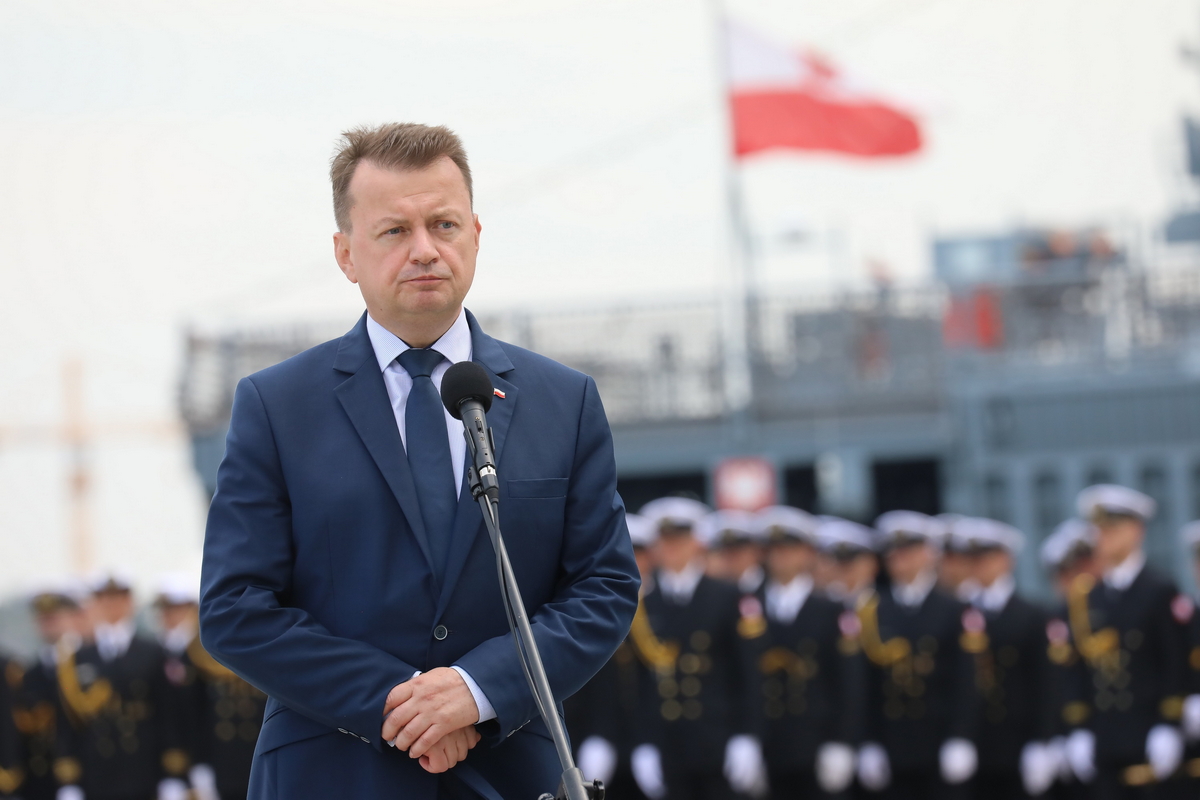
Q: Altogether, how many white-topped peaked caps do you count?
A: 14